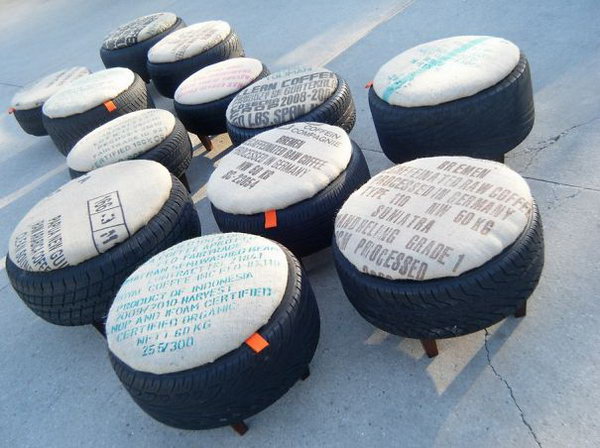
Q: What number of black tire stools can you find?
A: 12